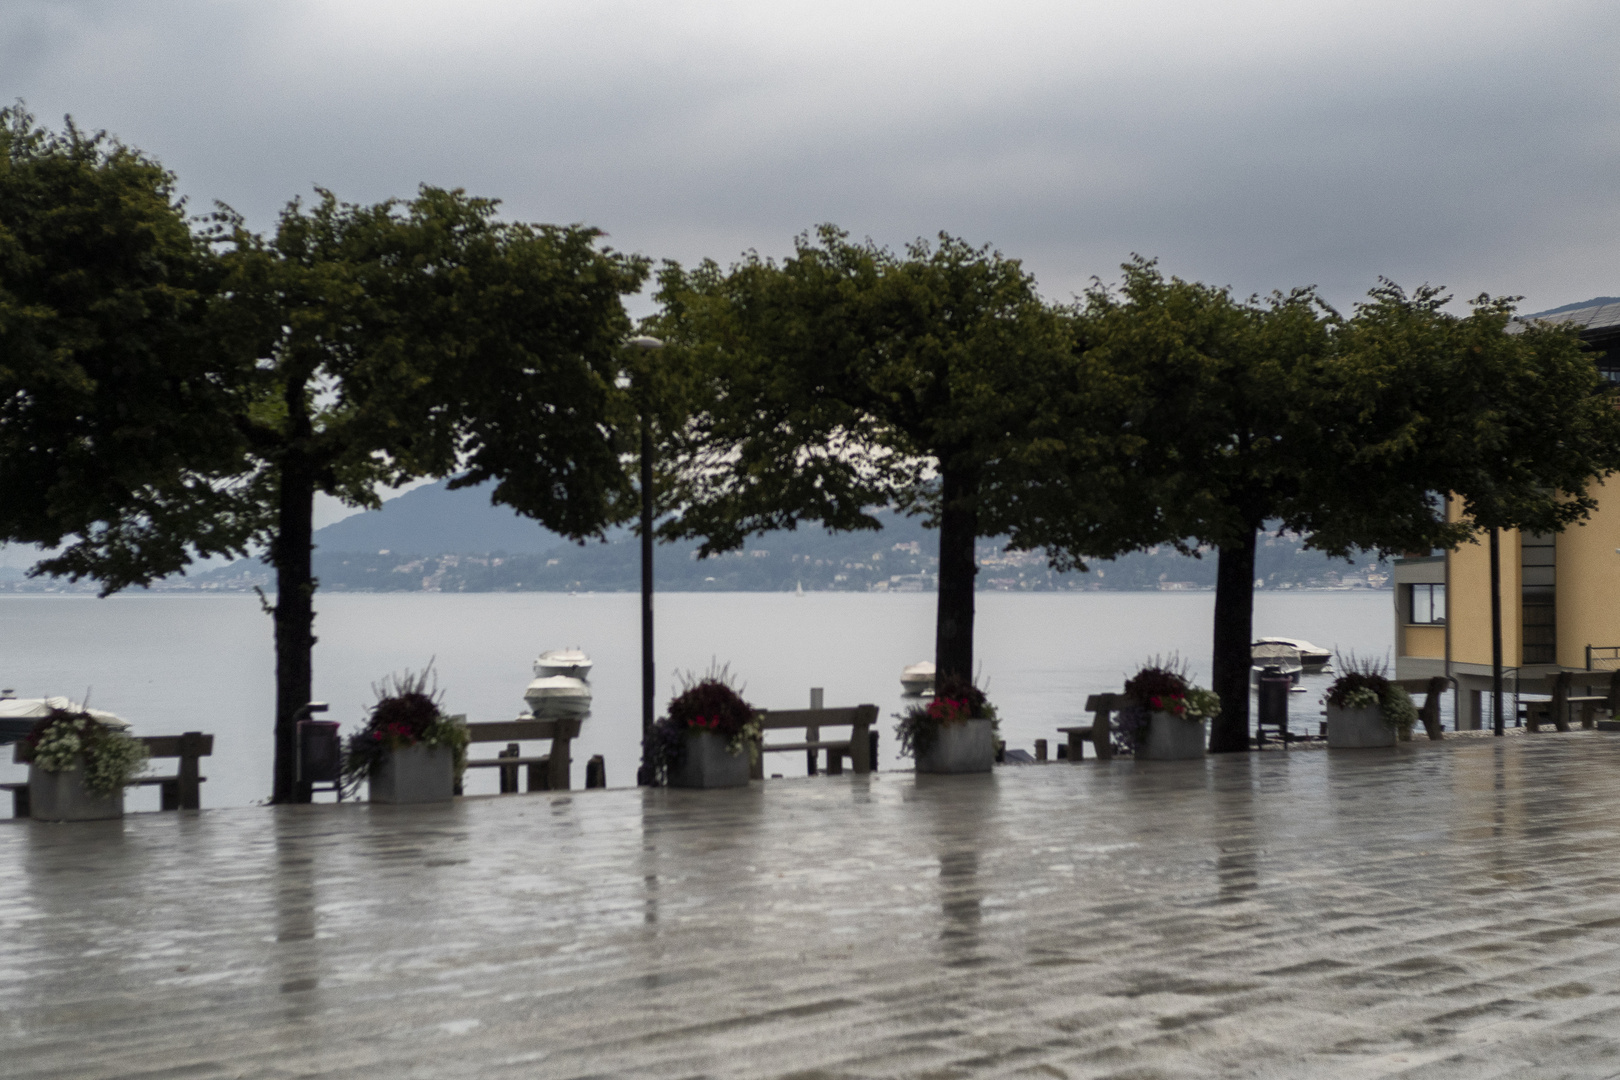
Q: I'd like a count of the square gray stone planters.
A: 6